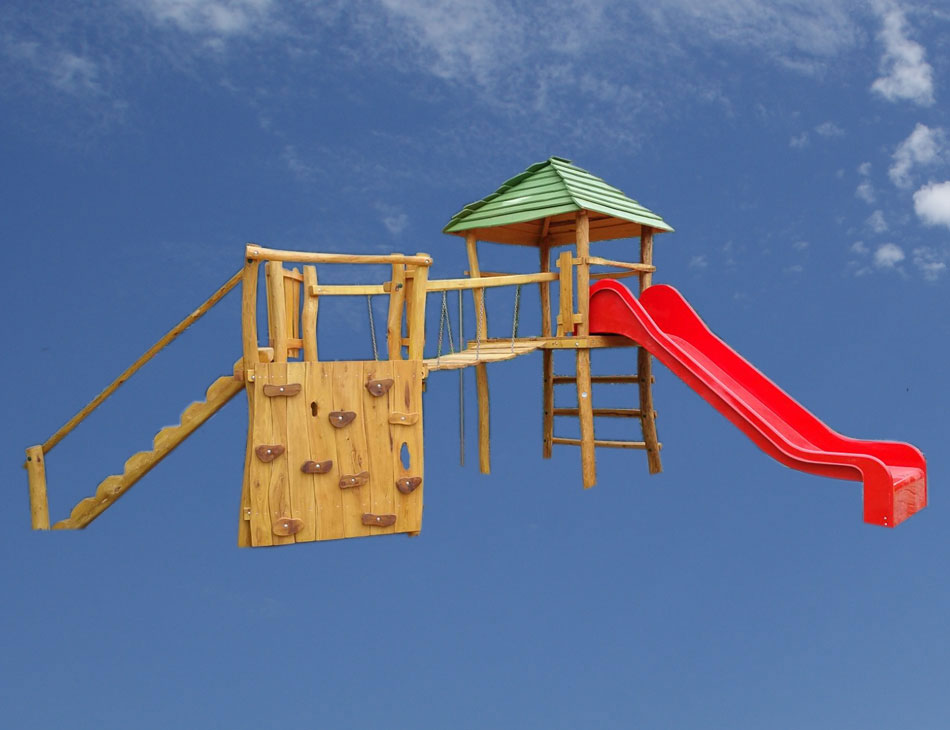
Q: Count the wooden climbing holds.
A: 10